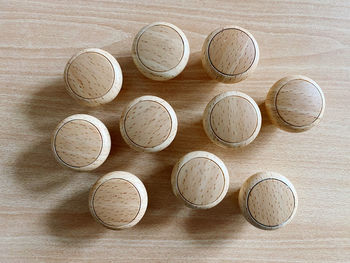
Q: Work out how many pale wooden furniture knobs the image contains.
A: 10